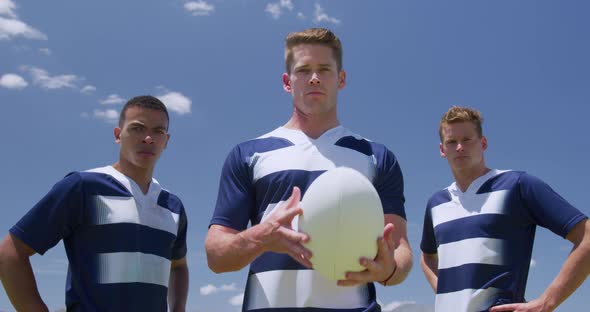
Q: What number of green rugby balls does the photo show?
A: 0